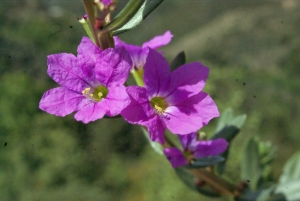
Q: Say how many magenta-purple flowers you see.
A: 4